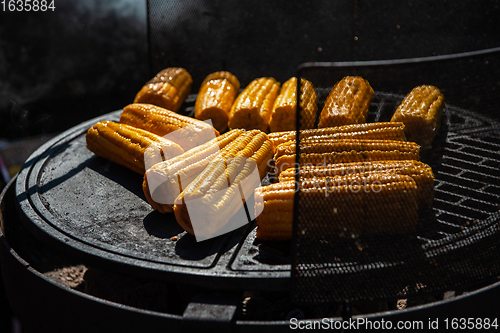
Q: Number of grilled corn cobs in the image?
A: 14